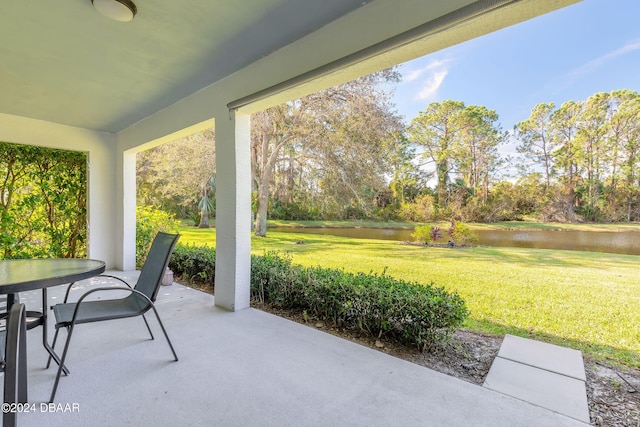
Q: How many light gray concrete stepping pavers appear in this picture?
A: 2